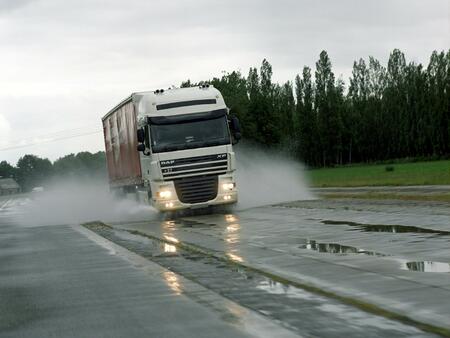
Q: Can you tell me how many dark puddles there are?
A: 3